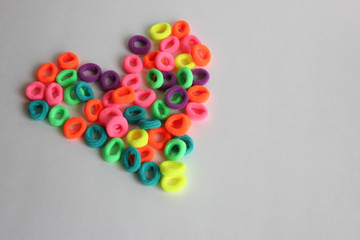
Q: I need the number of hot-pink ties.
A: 12